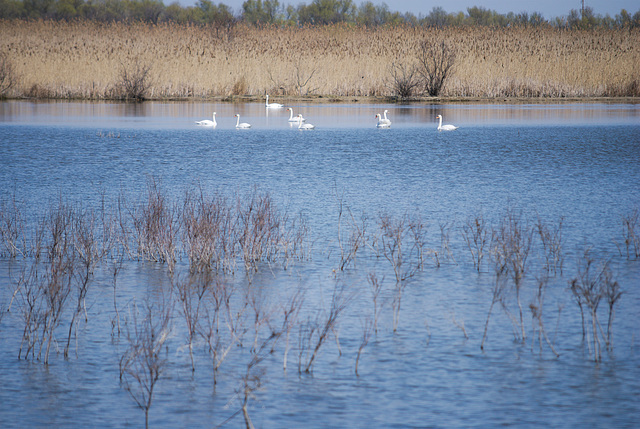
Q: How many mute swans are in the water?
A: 8